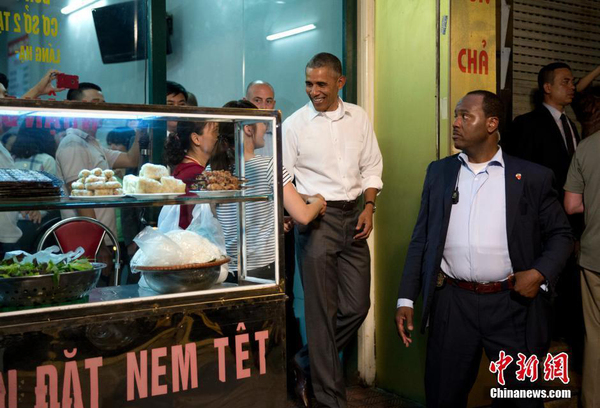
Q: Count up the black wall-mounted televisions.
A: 1